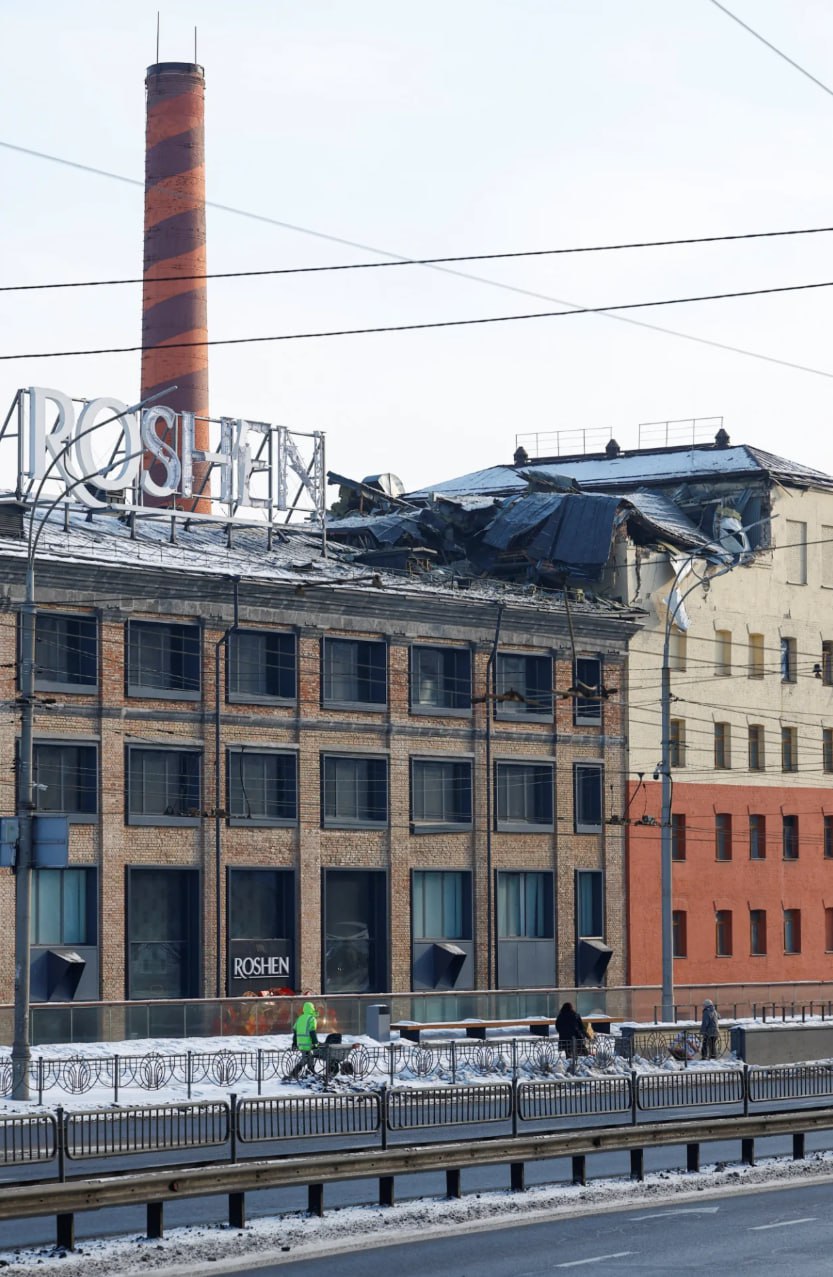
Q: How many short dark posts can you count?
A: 12